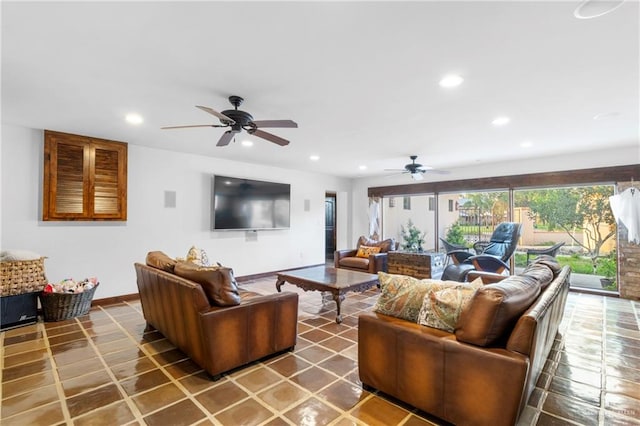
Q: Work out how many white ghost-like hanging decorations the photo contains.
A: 2